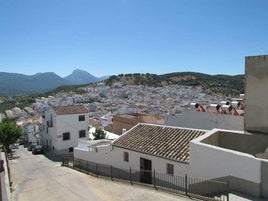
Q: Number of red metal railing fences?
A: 0